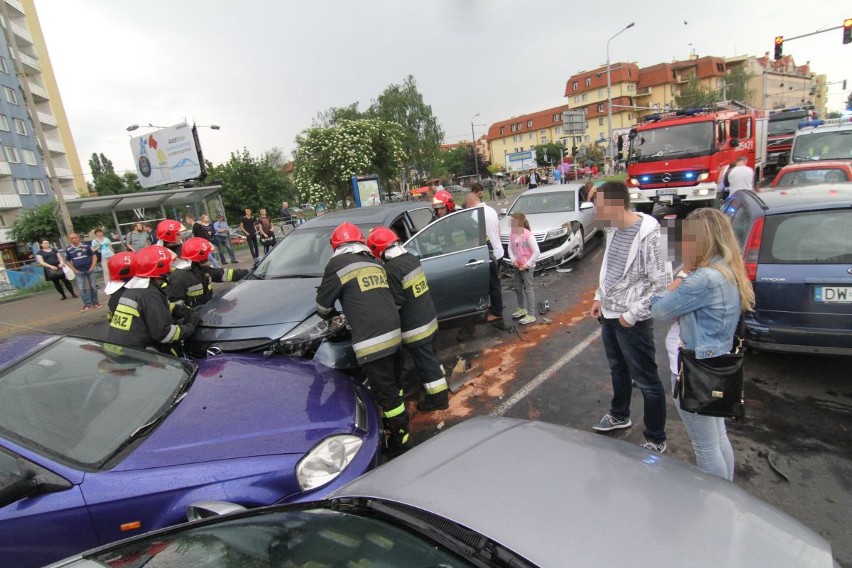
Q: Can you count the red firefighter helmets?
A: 7